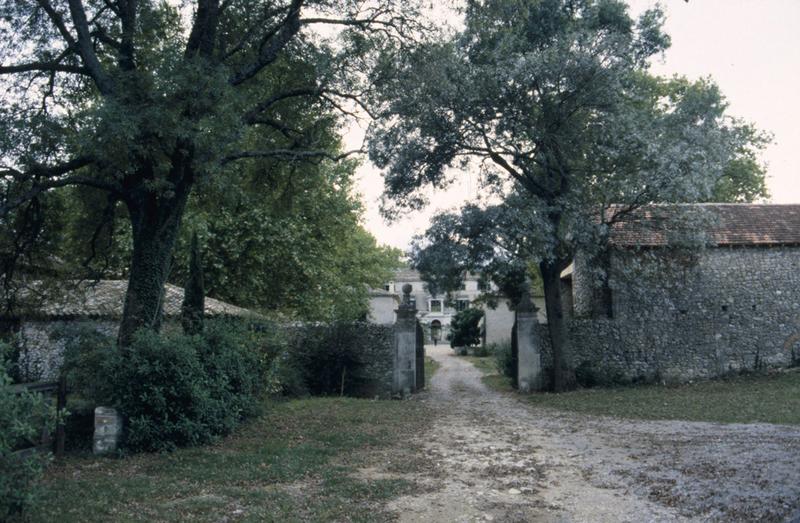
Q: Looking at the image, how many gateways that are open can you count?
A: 1